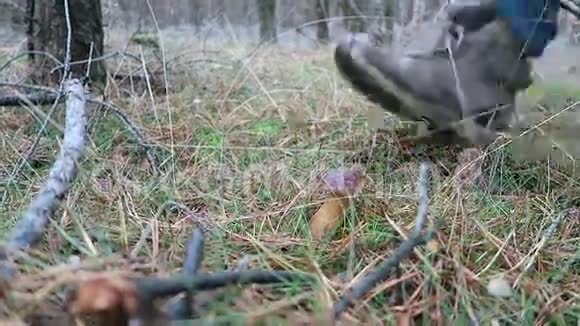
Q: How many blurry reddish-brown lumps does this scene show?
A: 1